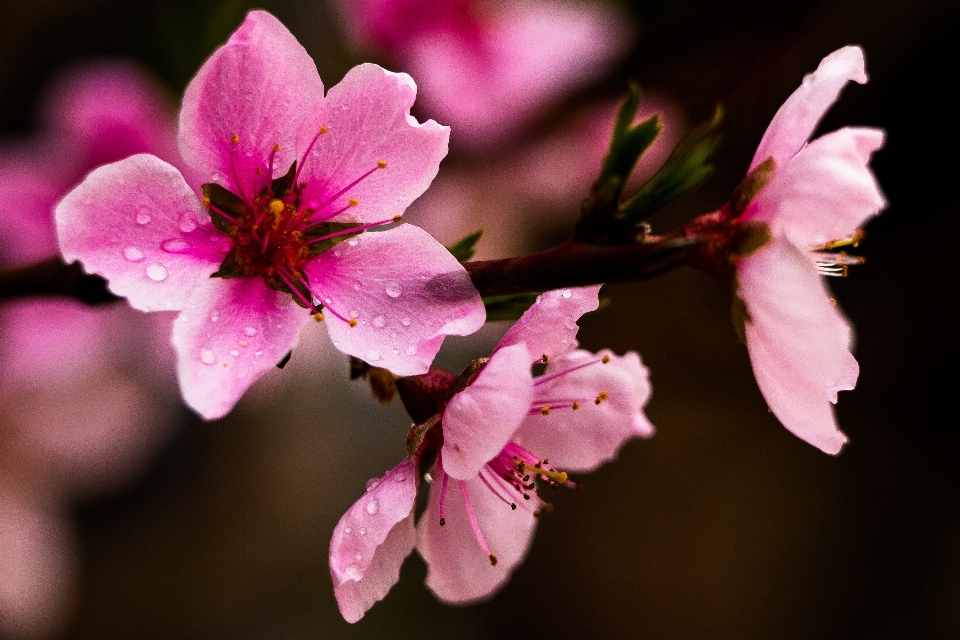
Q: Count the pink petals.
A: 13